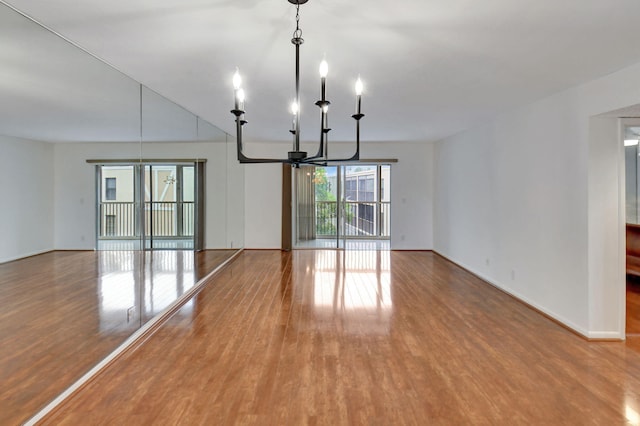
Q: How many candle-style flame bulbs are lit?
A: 6